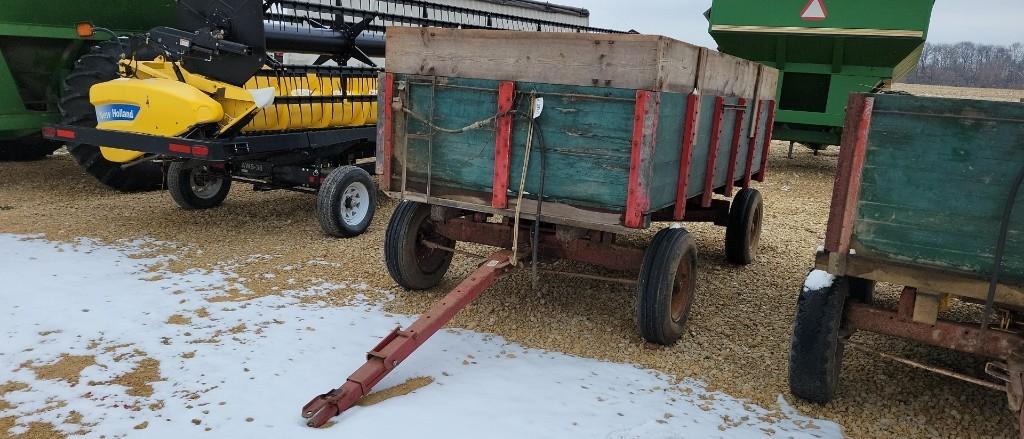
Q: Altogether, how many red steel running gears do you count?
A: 2